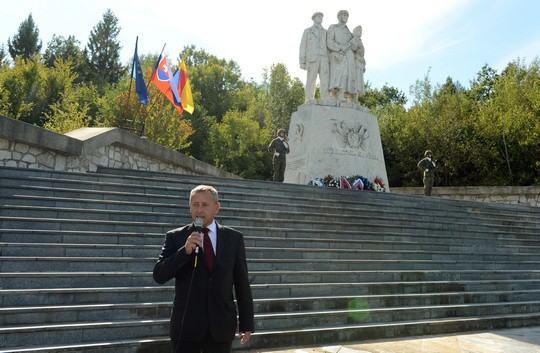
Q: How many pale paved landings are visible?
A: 1